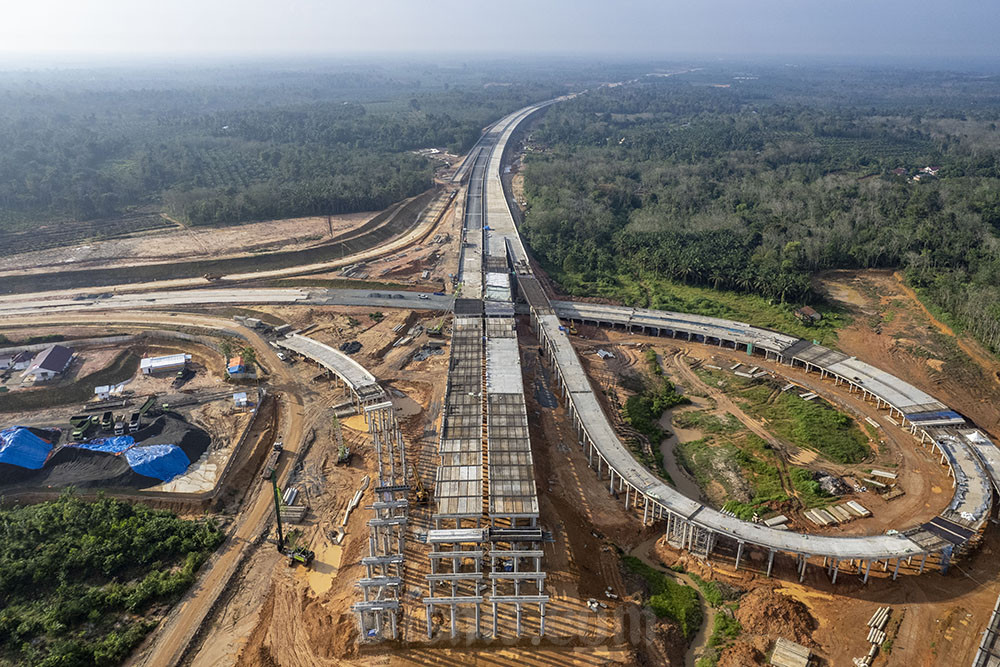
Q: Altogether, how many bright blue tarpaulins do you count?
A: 3